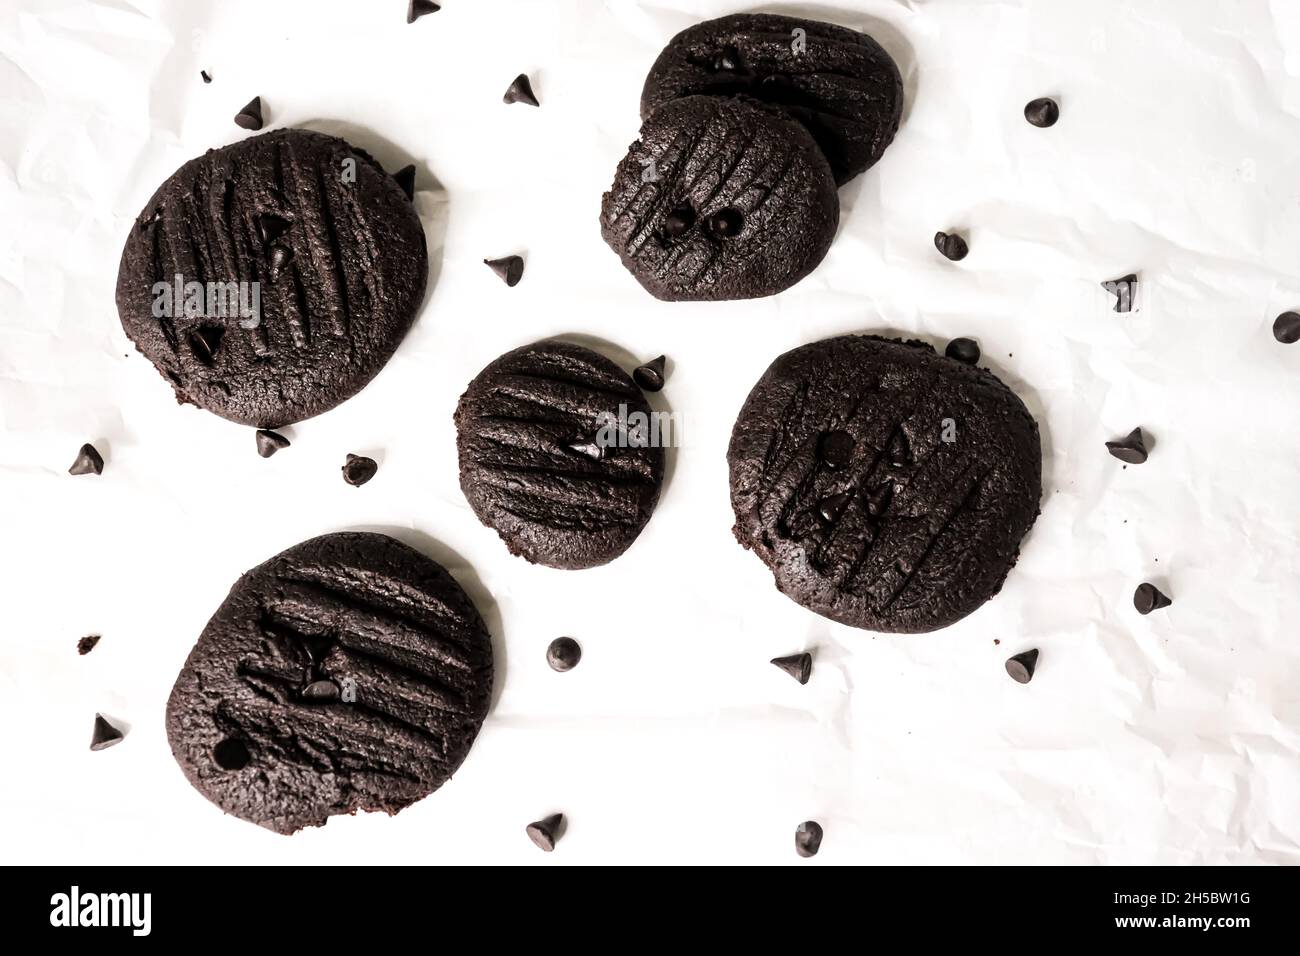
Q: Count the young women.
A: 0